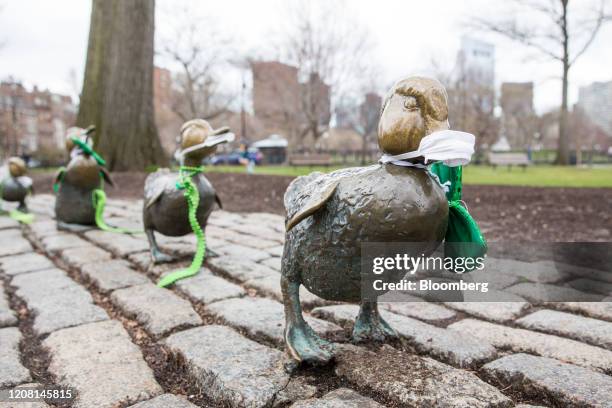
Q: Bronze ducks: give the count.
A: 4